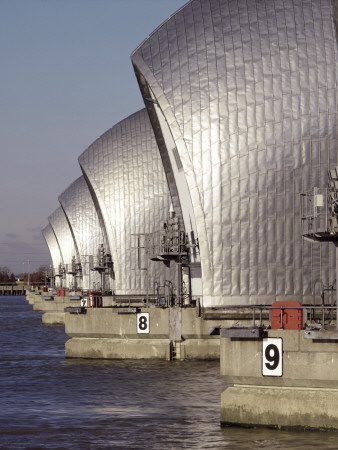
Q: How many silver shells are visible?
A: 5